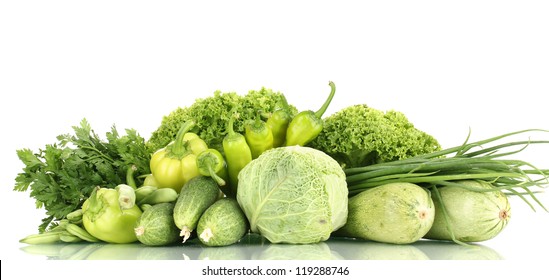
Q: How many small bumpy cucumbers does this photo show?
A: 3